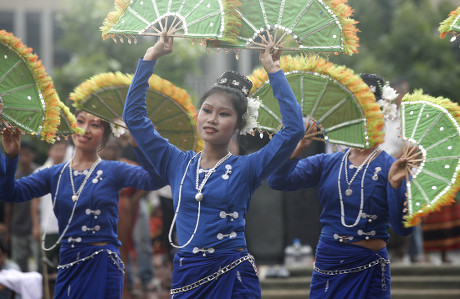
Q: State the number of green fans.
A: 8